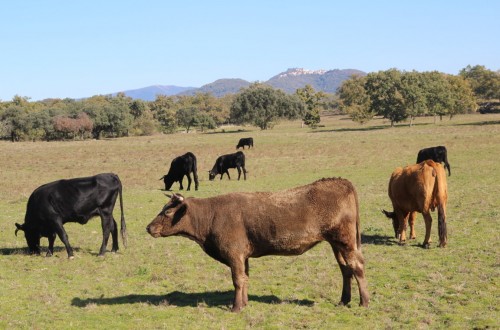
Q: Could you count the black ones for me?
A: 5